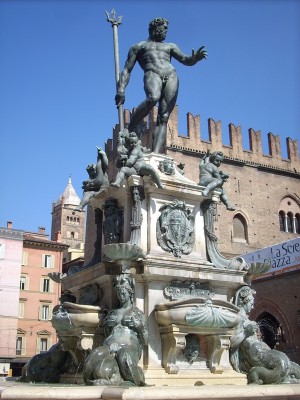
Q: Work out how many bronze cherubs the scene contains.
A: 3